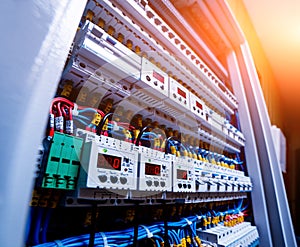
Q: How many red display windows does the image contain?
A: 6